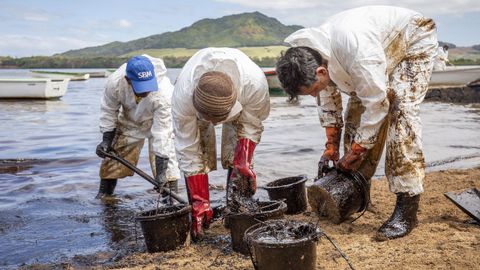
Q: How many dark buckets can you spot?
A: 5